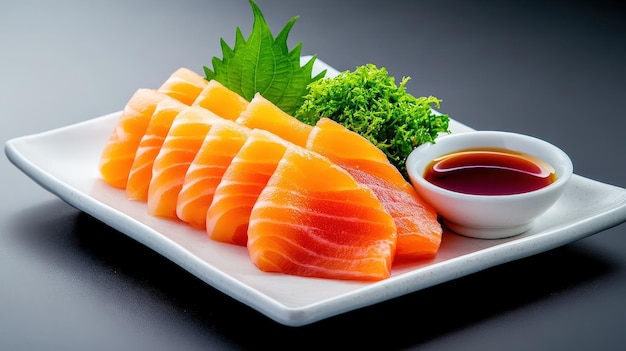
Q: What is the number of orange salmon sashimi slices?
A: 10